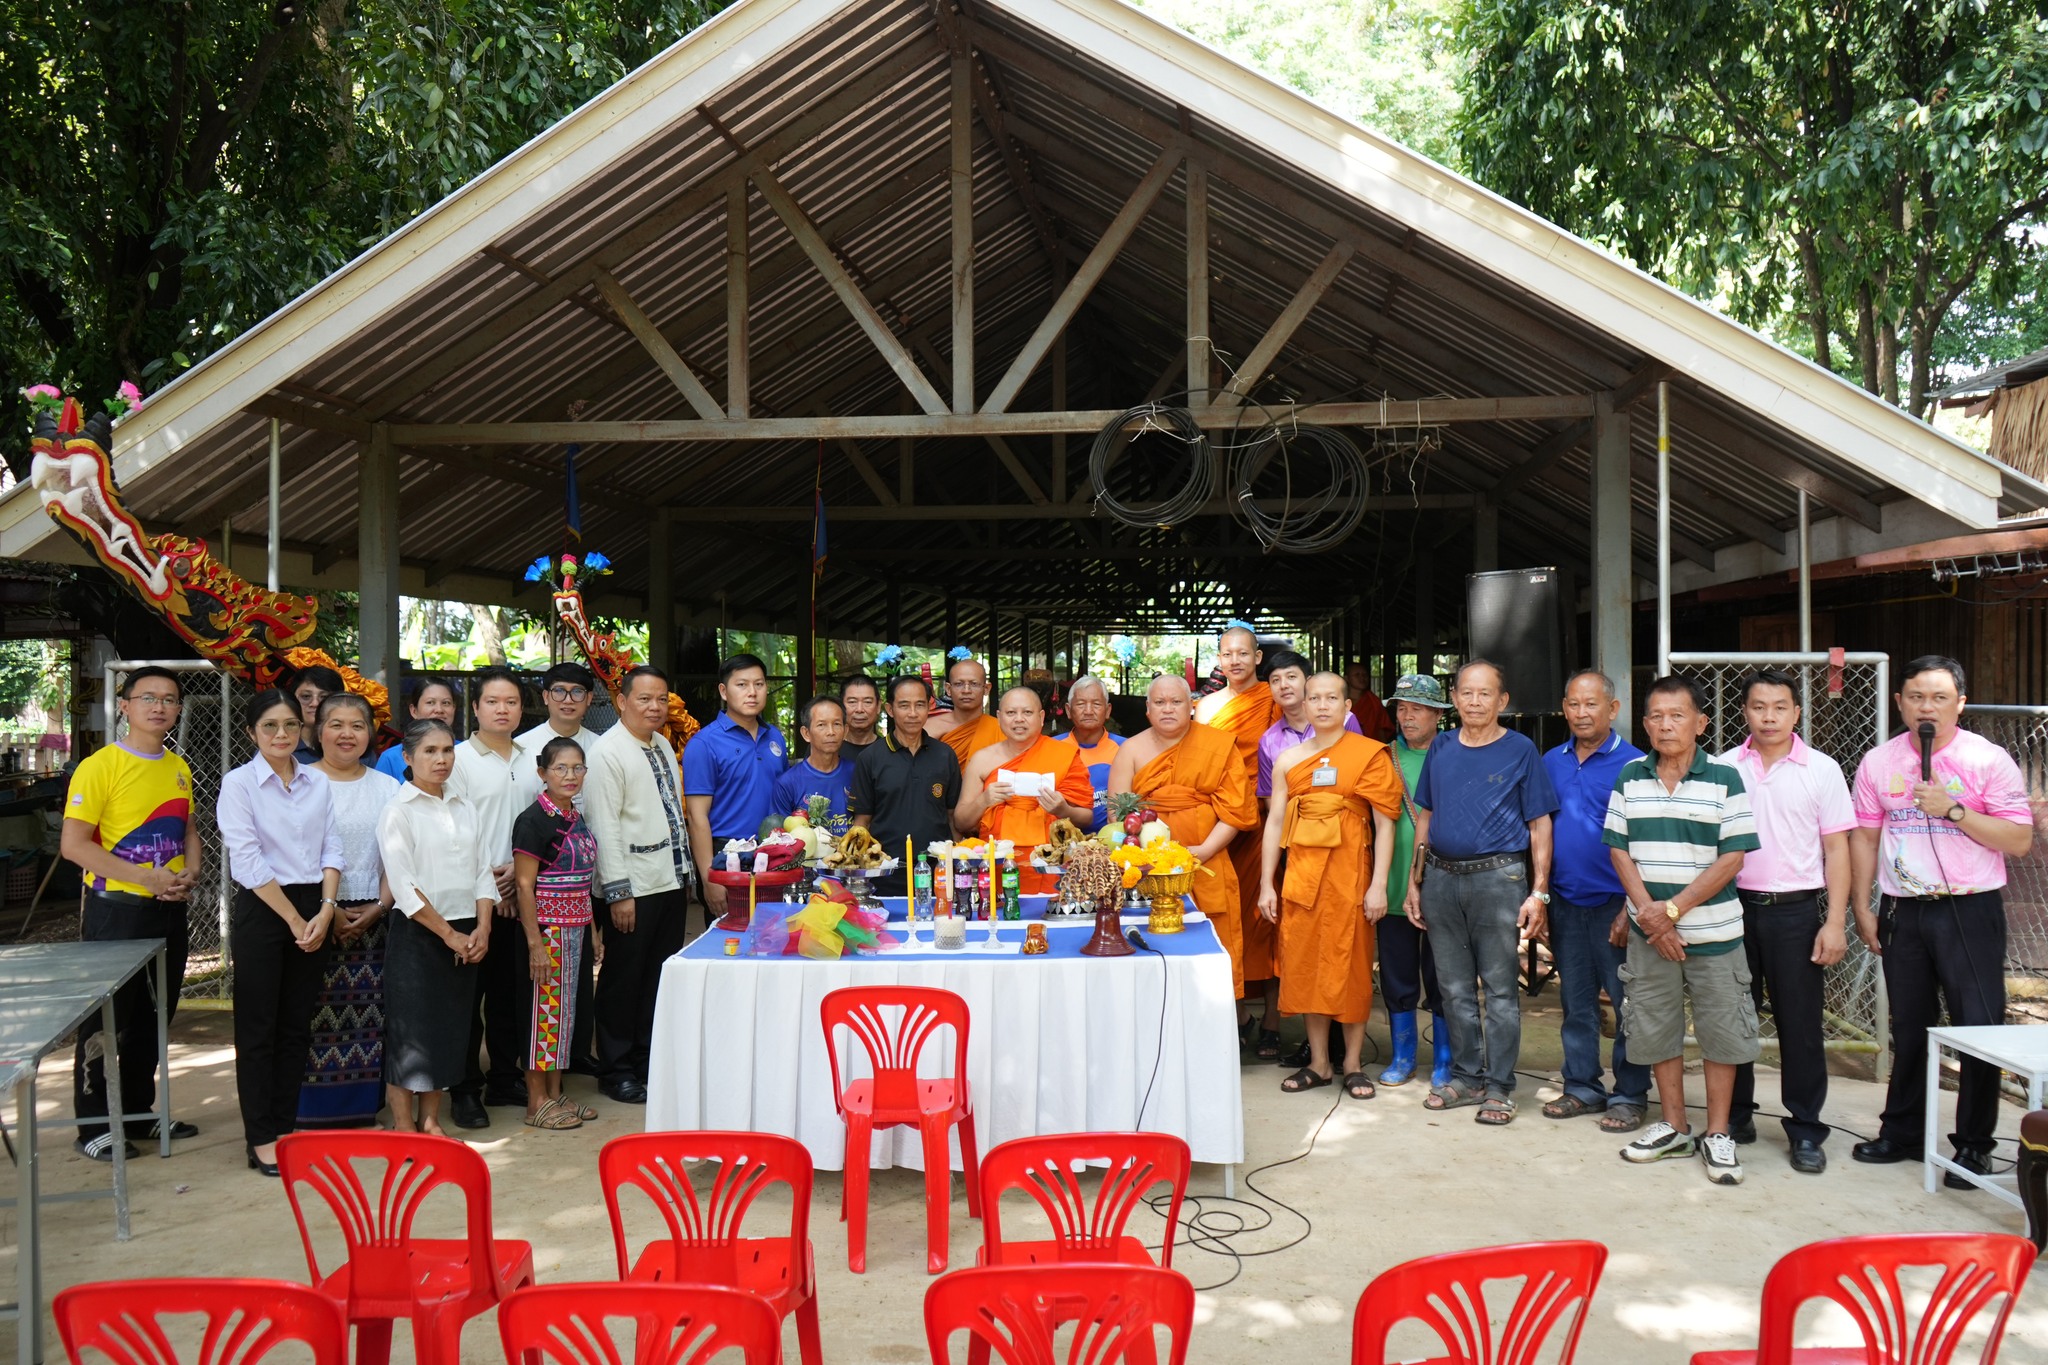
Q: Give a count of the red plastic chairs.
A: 9